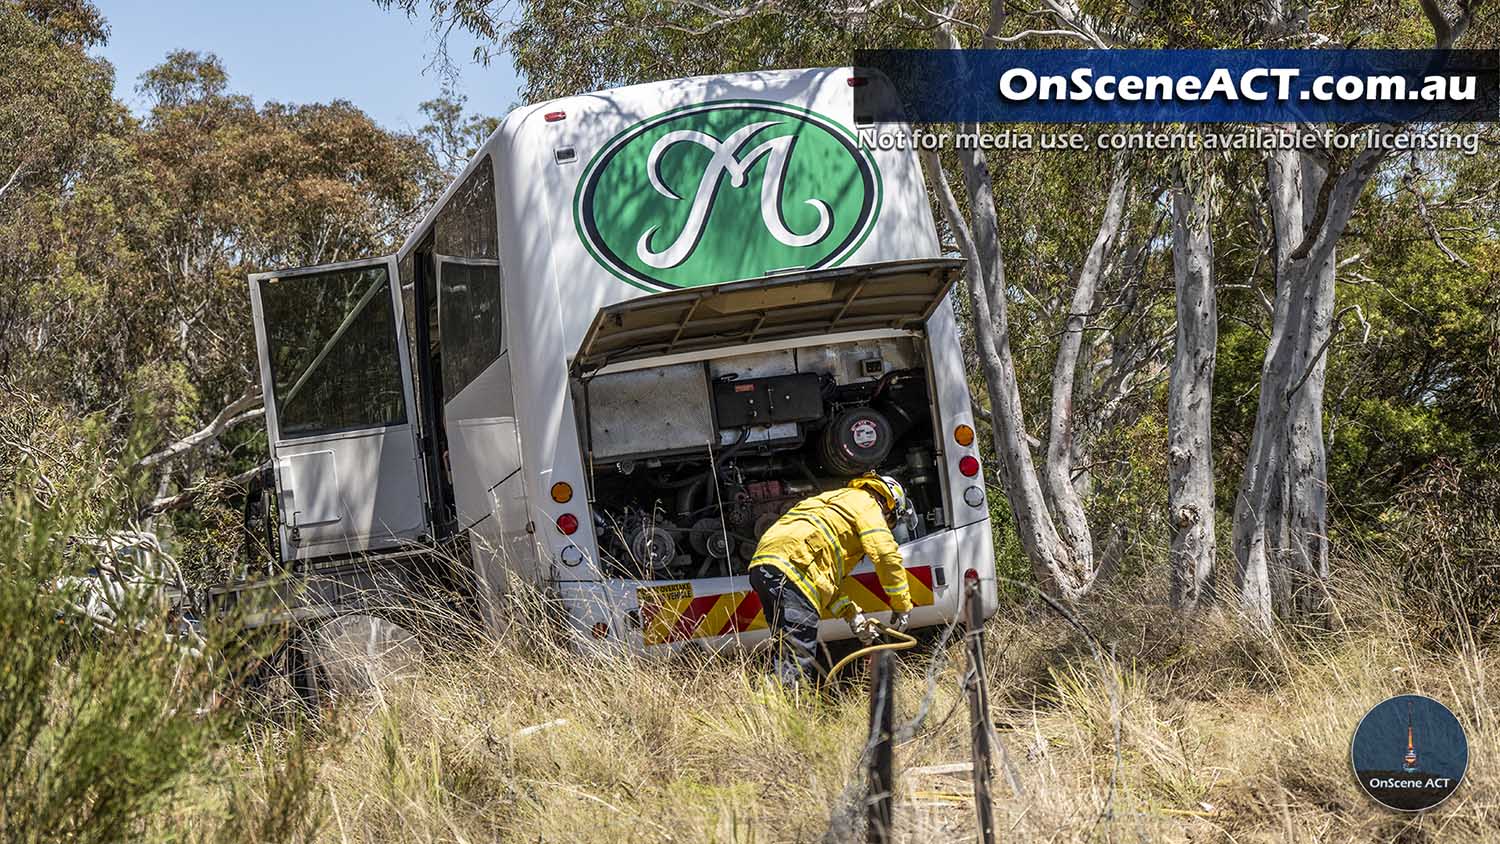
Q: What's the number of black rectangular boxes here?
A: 1